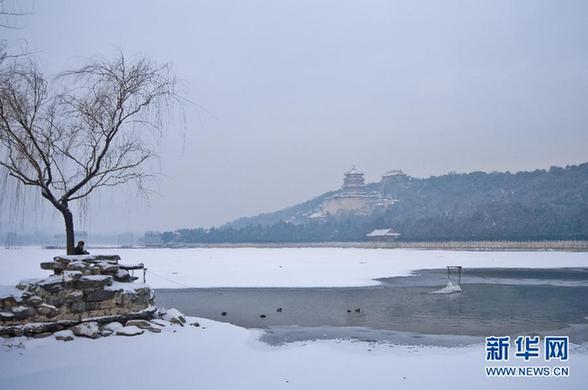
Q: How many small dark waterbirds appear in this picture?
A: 5